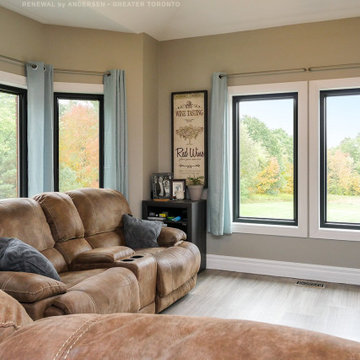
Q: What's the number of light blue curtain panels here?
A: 3